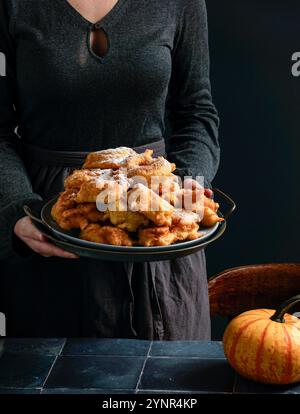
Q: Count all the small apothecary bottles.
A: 0